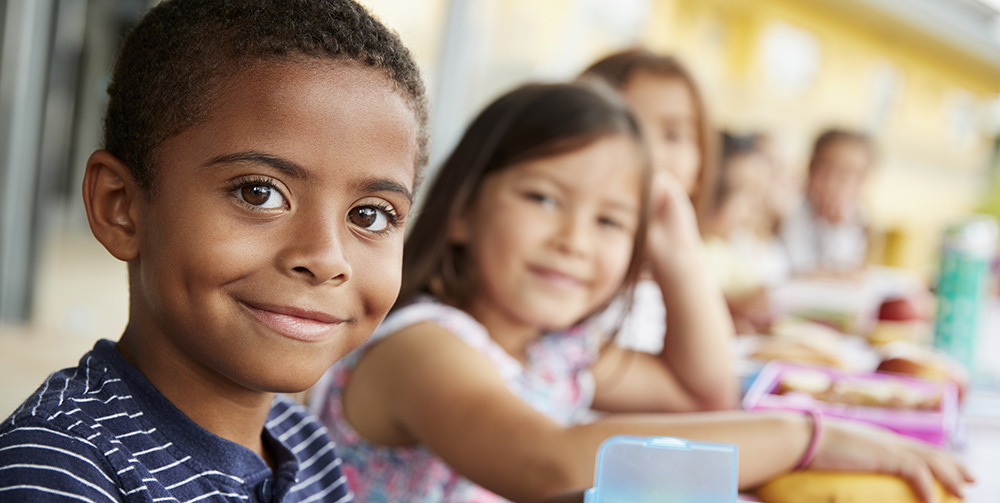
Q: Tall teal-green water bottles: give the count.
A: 1